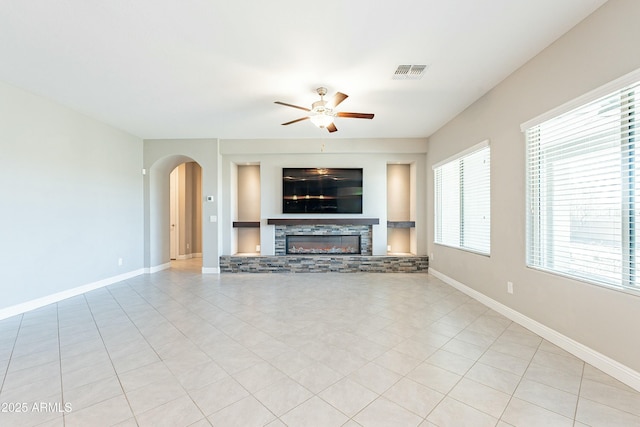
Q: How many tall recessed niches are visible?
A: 2